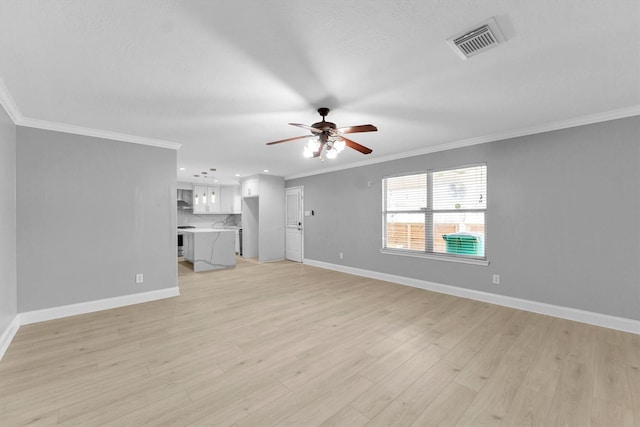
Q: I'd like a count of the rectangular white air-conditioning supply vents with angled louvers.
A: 1